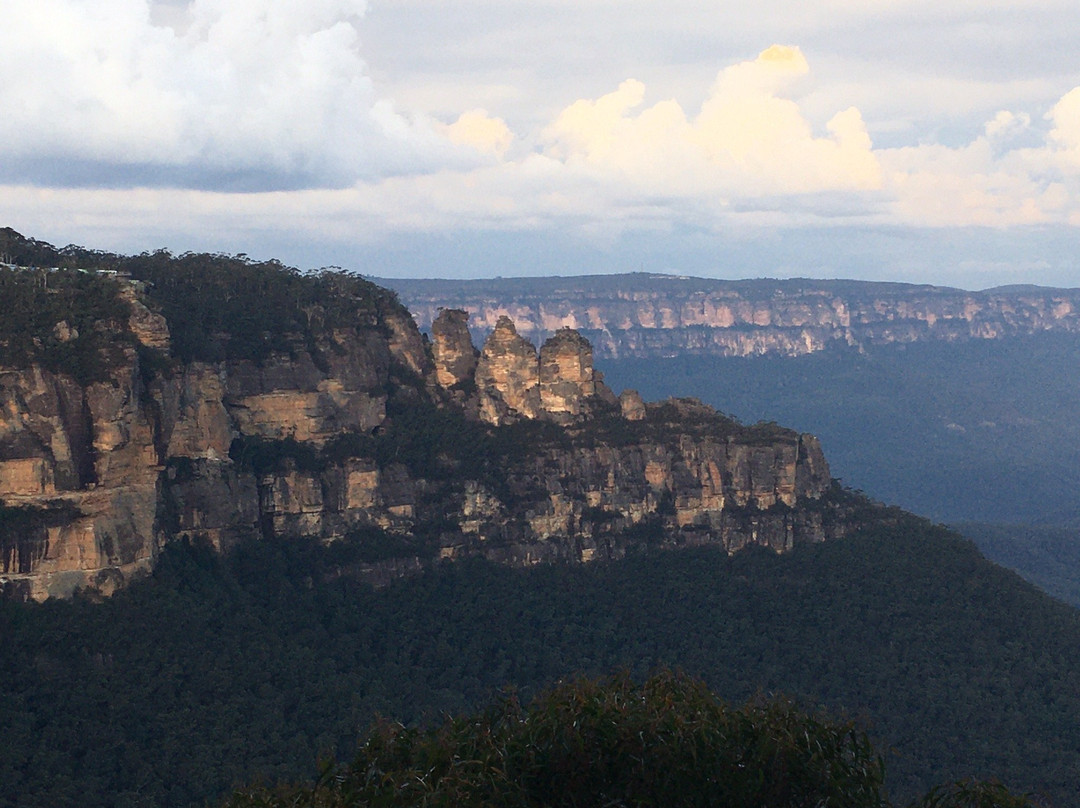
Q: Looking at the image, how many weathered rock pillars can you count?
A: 3